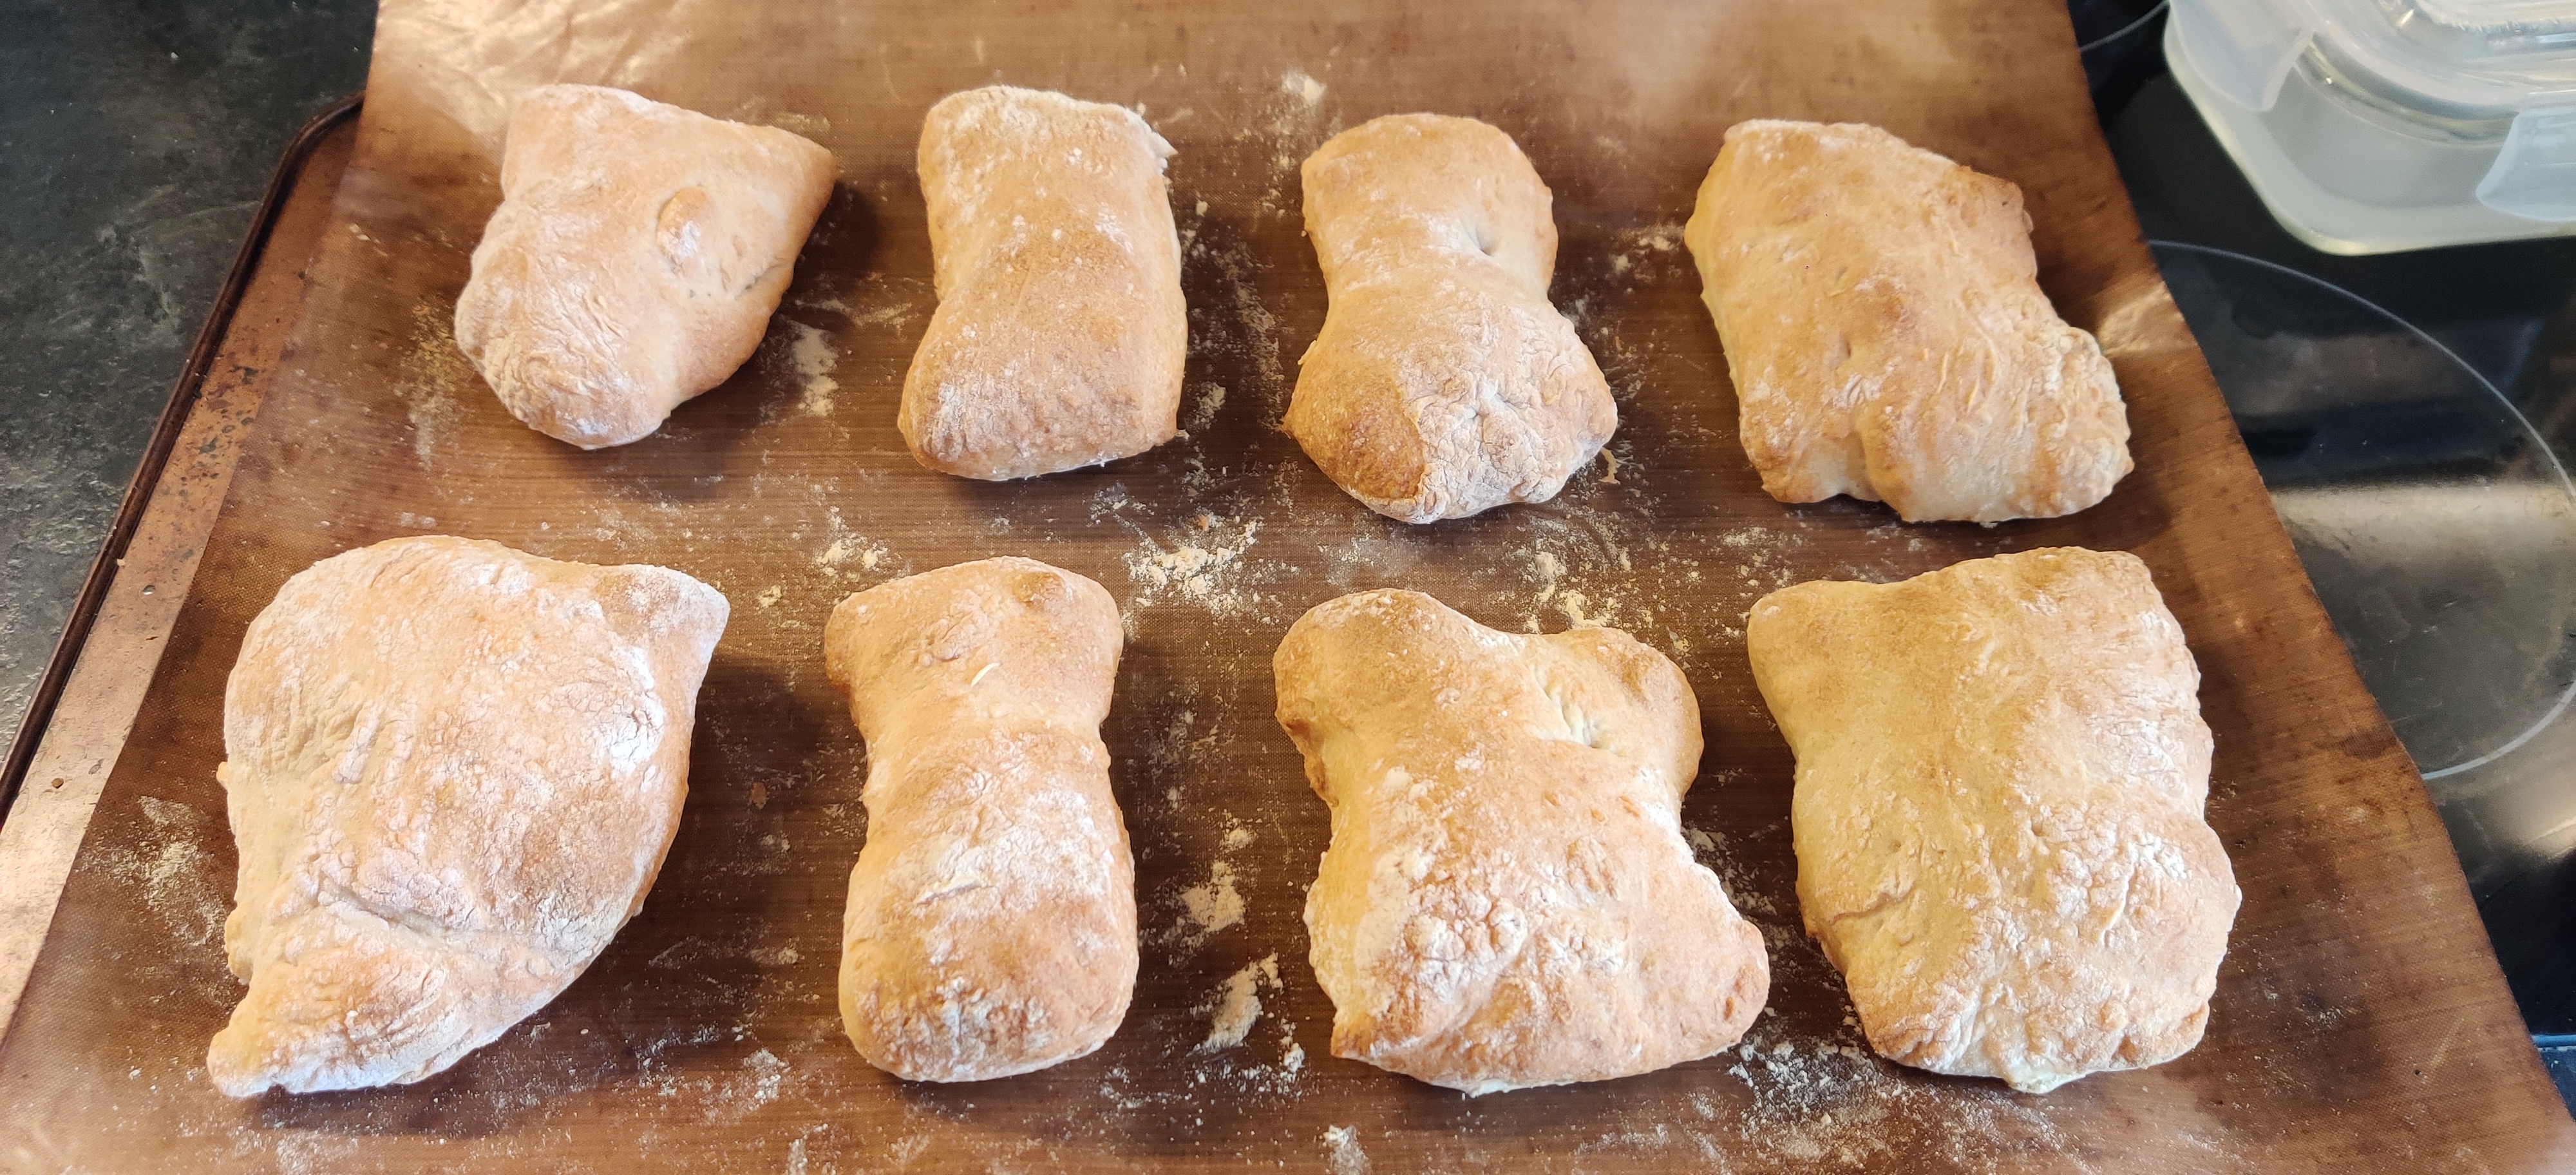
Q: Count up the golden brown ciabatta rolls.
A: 8